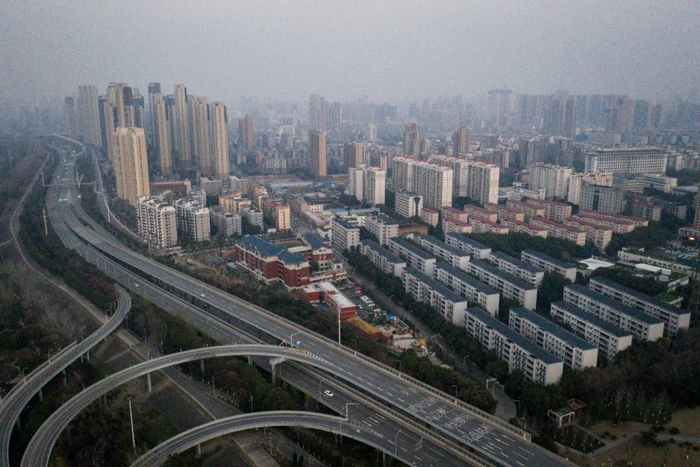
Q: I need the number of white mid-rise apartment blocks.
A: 14